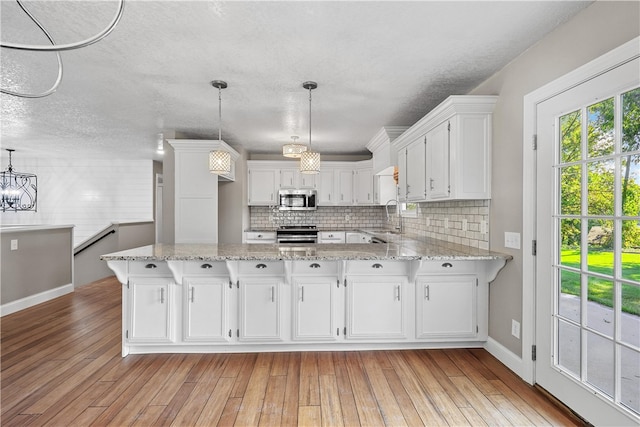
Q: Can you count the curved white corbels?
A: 7